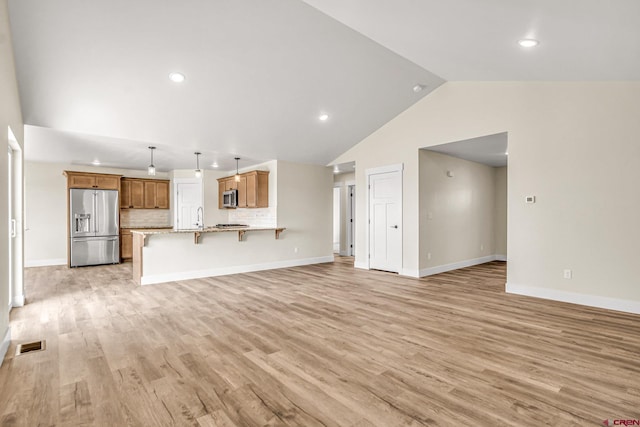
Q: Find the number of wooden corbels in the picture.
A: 4